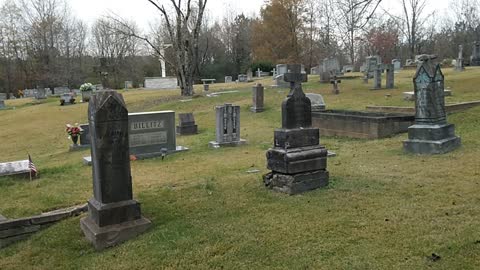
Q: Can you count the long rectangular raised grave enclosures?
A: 1